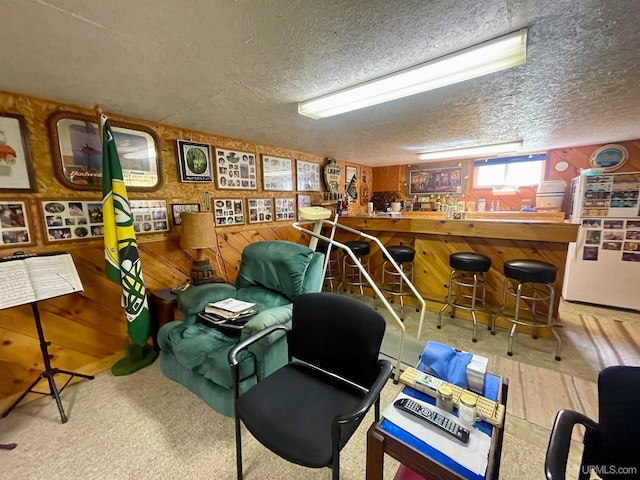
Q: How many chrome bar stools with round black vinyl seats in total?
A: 5